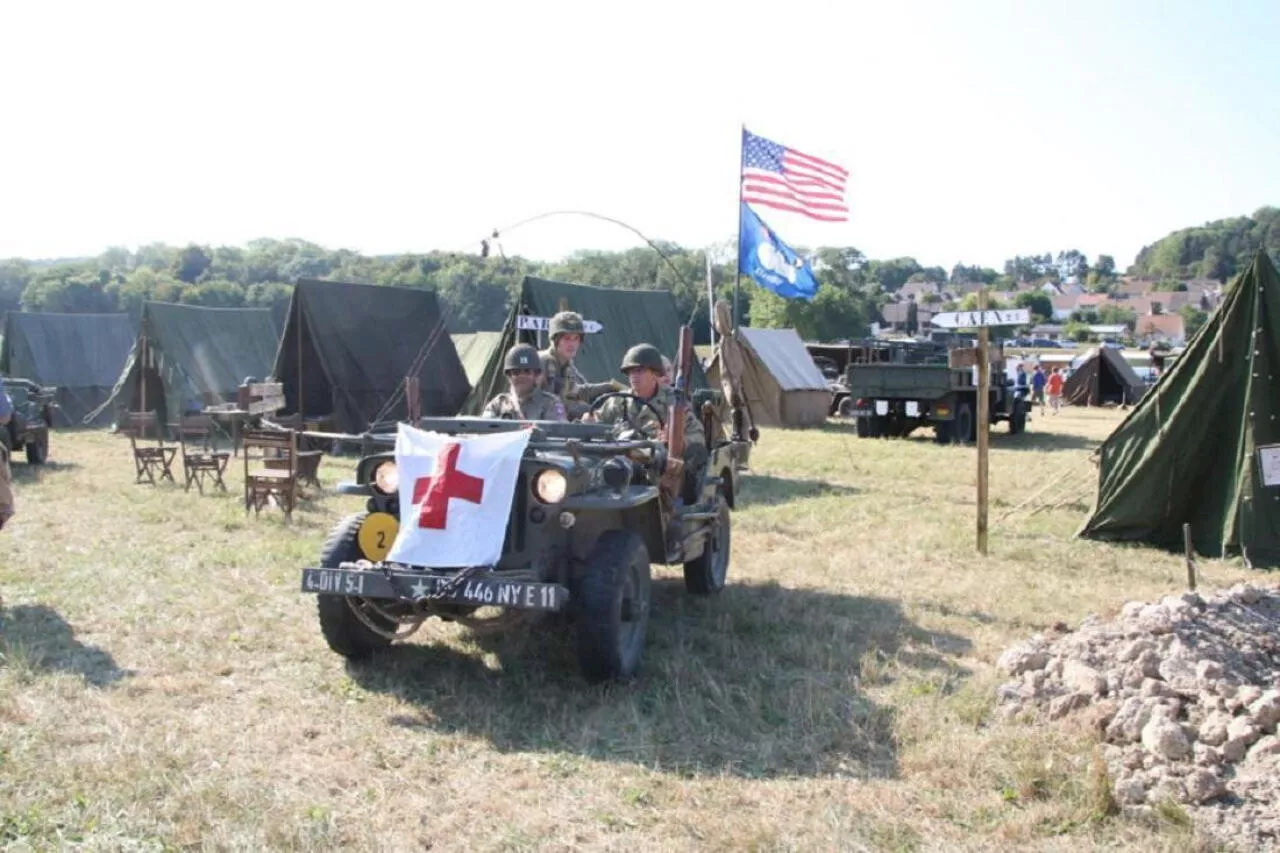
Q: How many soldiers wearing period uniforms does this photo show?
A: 3